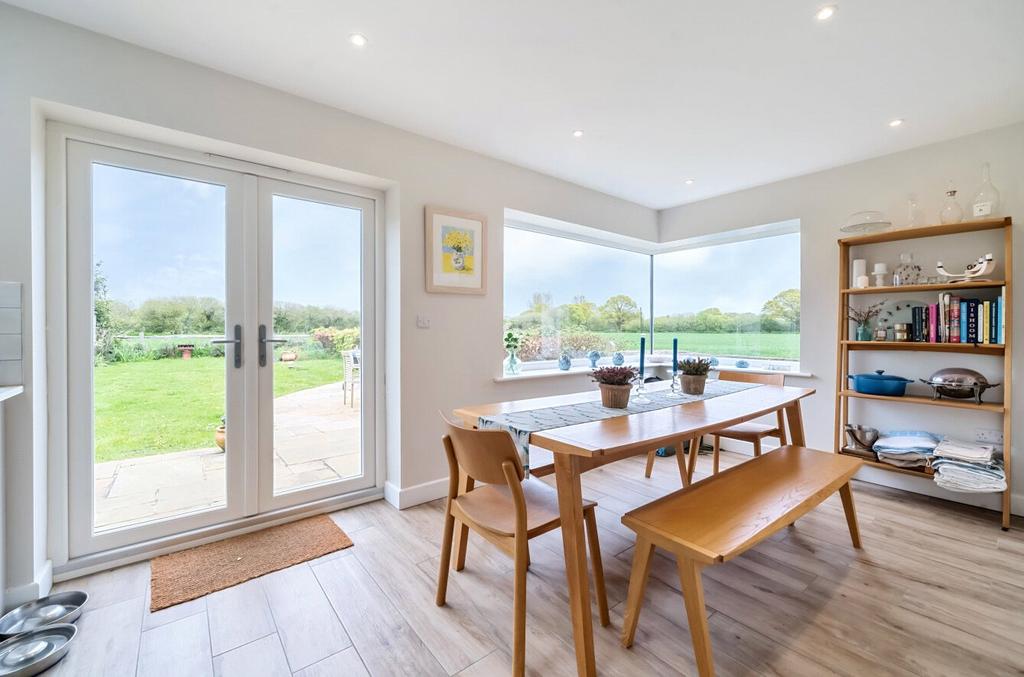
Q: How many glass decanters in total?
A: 3